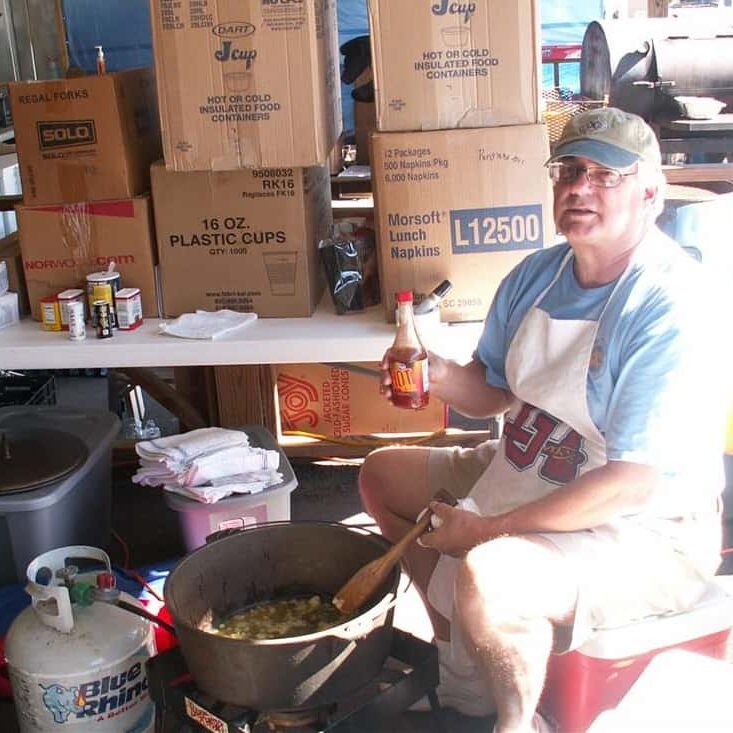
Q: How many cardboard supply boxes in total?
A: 7